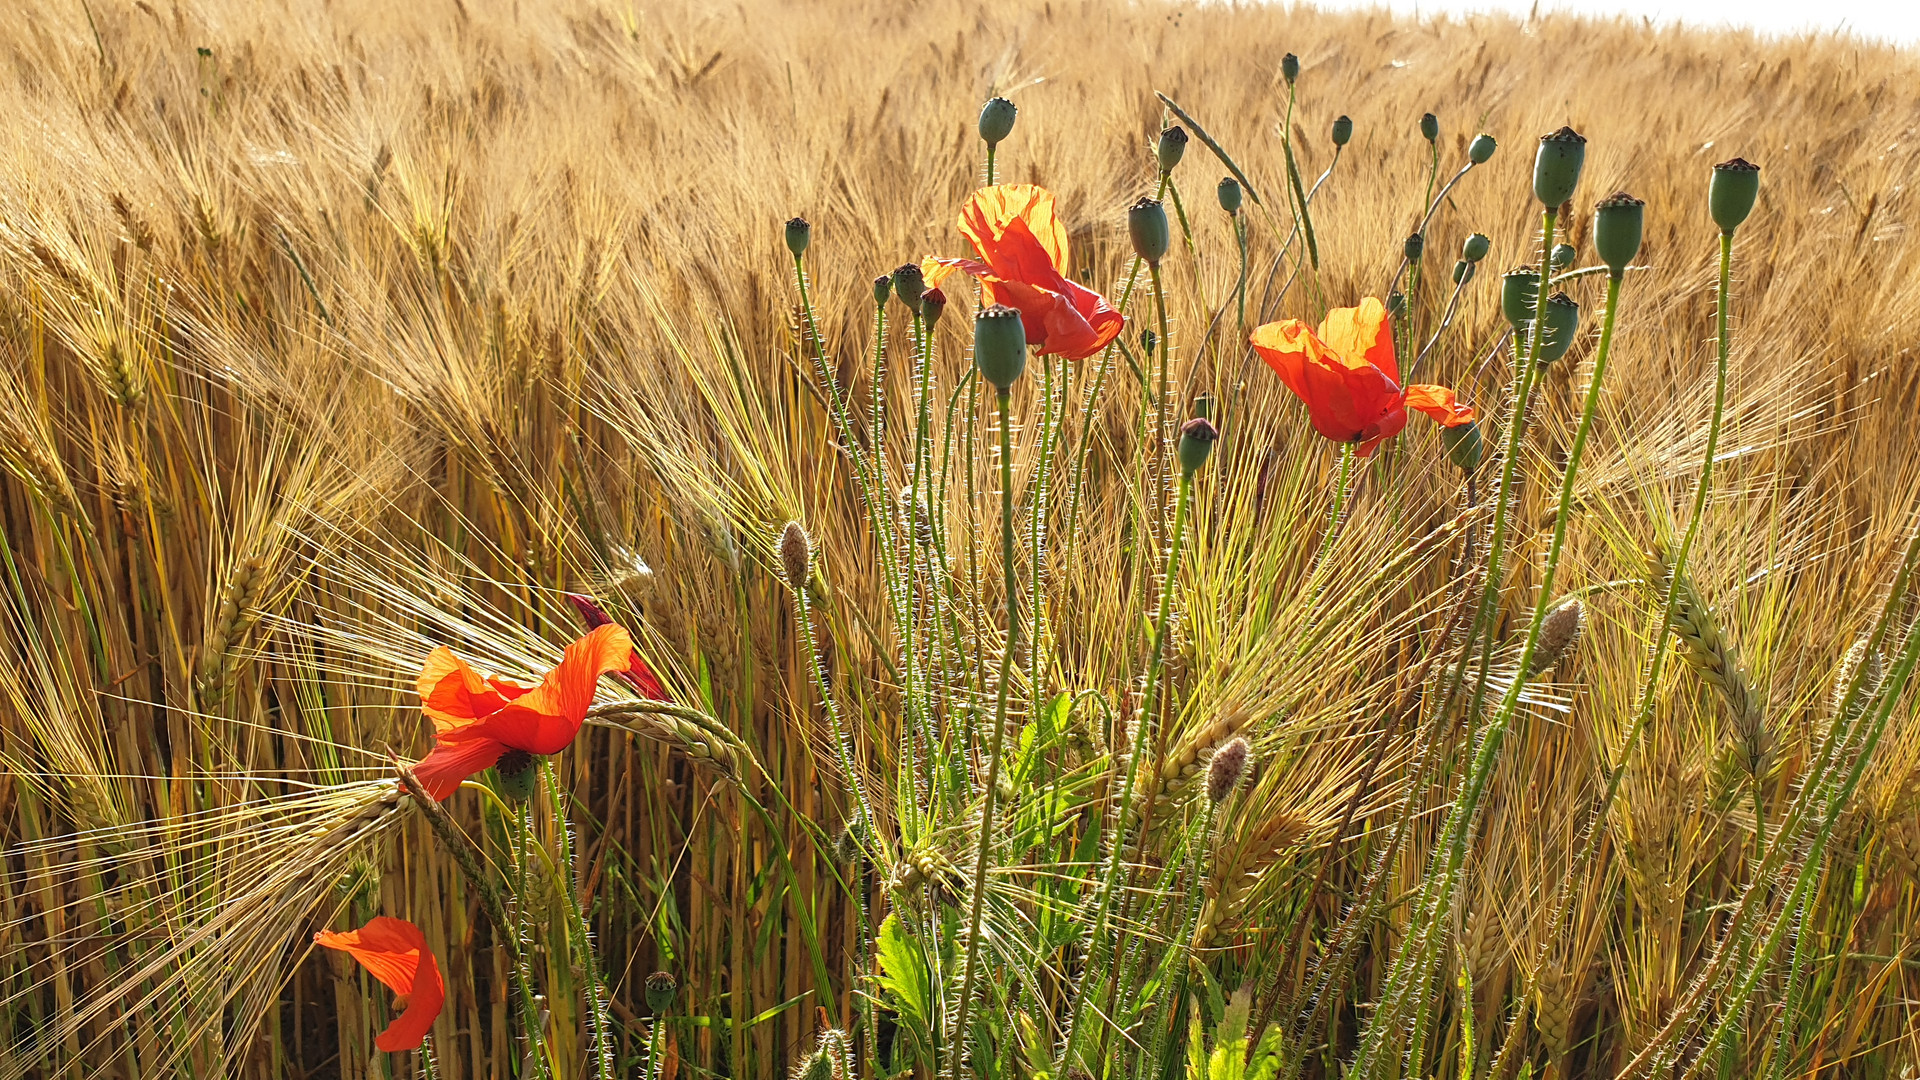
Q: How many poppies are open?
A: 4